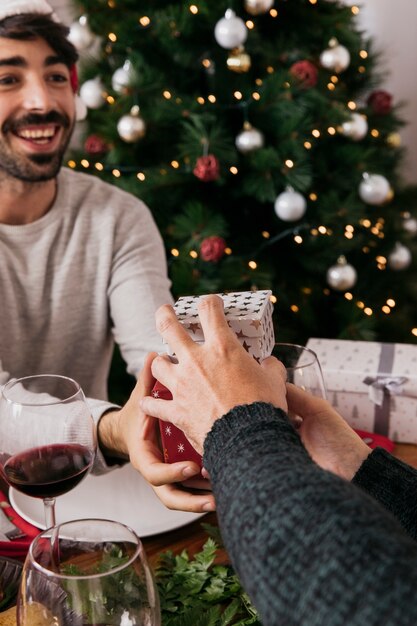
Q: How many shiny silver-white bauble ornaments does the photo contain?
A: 14